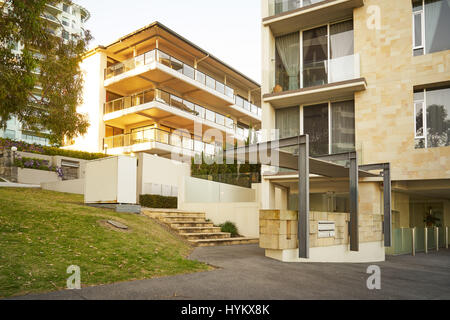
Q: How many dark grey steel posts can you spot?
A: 3